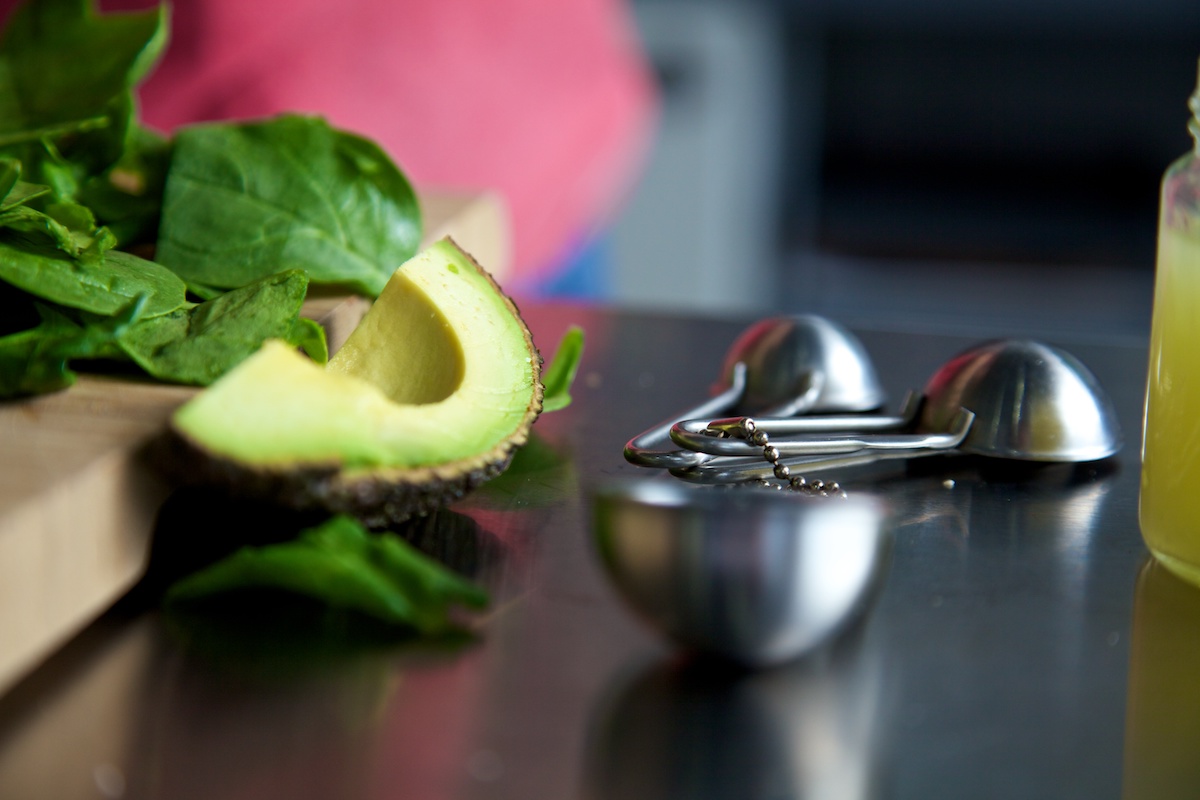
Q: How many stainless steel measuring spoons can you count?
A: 3